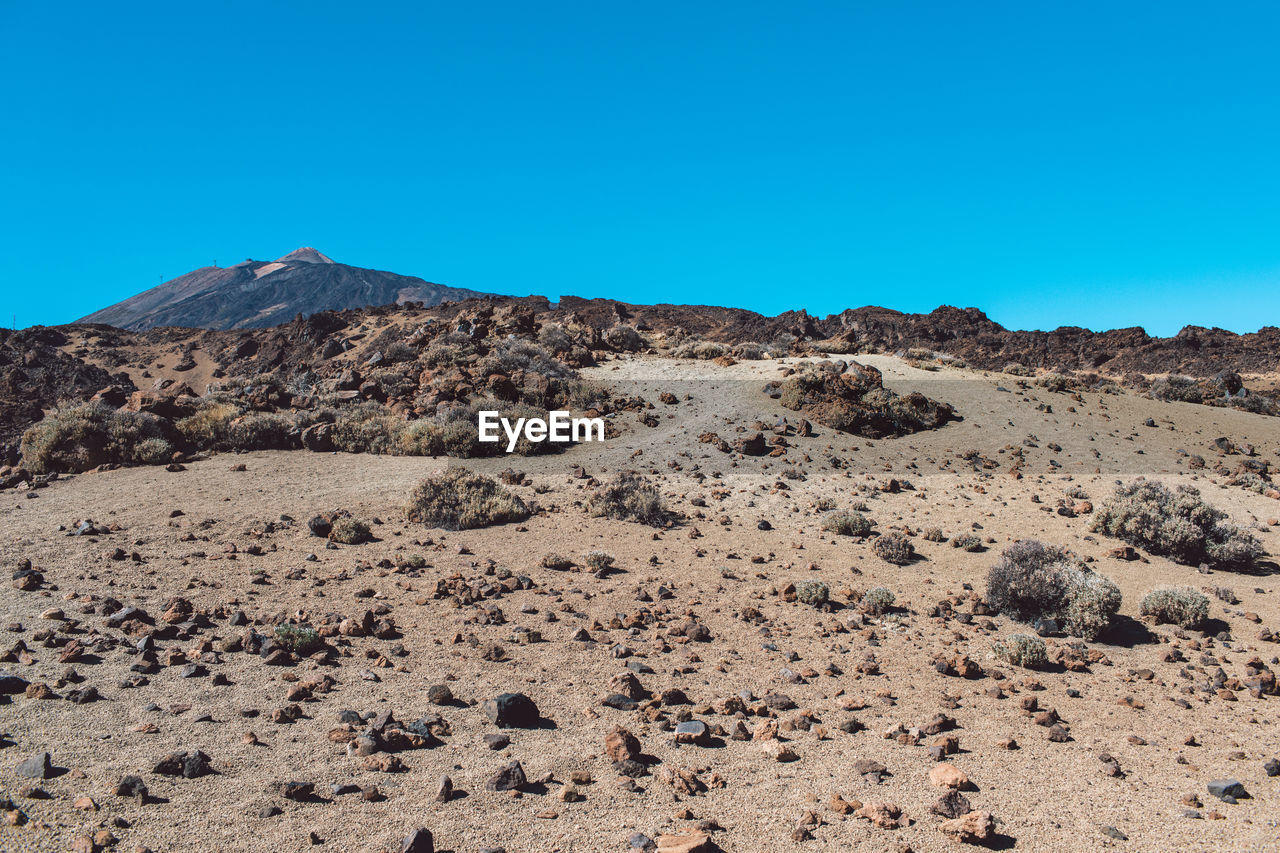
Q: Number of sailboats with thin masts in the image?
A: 0